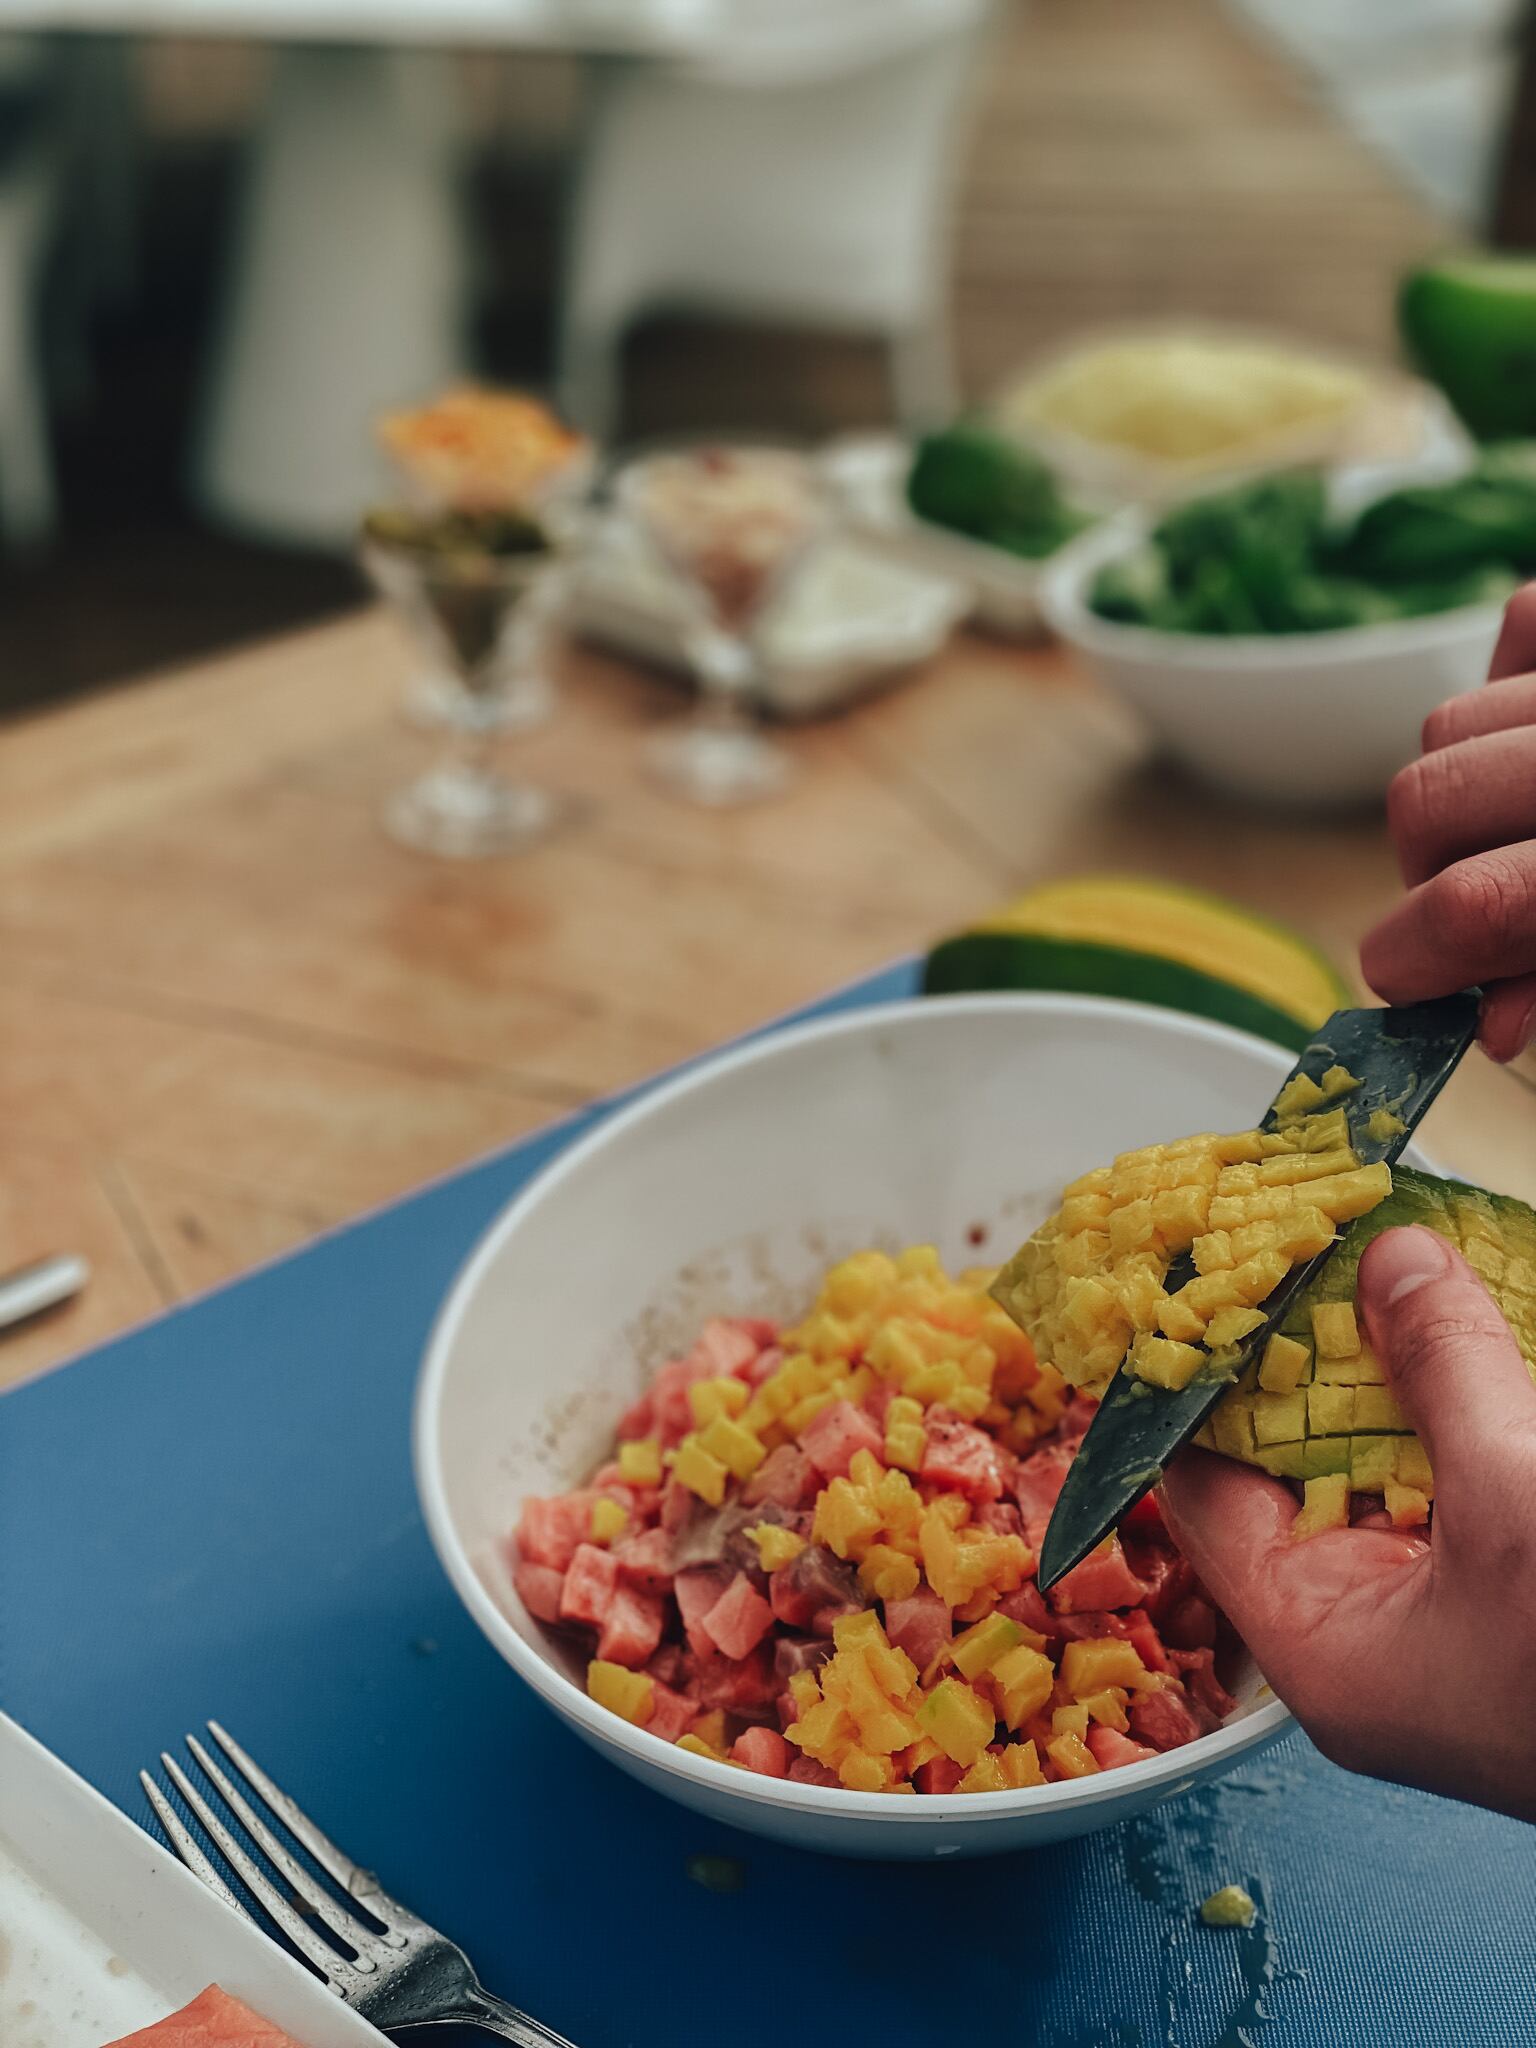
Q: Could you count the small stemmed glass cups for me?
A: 3